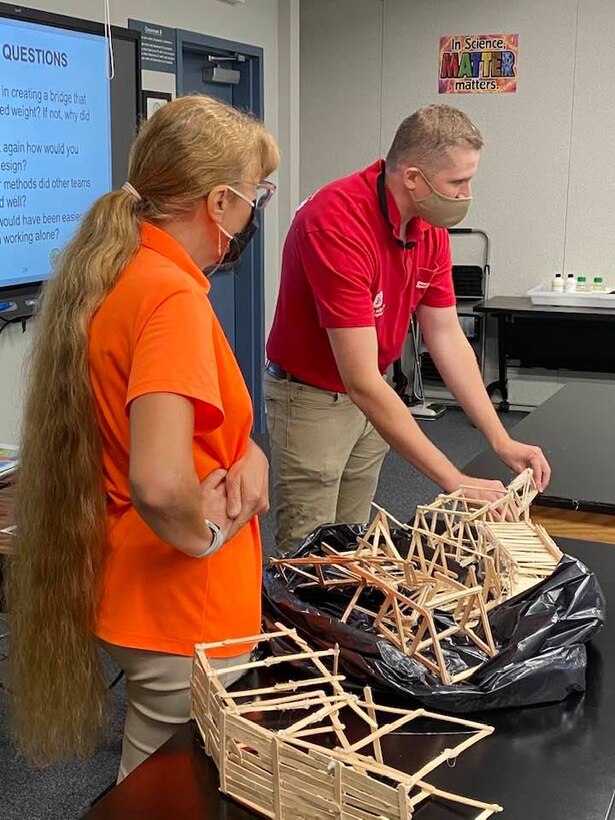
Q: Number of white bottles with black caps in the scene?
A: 2